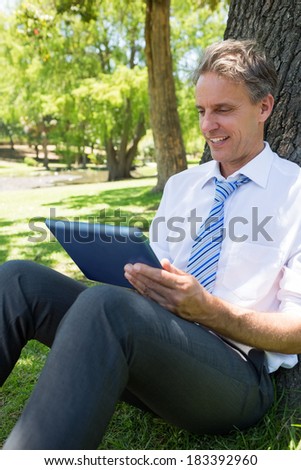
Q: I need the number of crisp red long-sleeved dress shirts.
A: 0